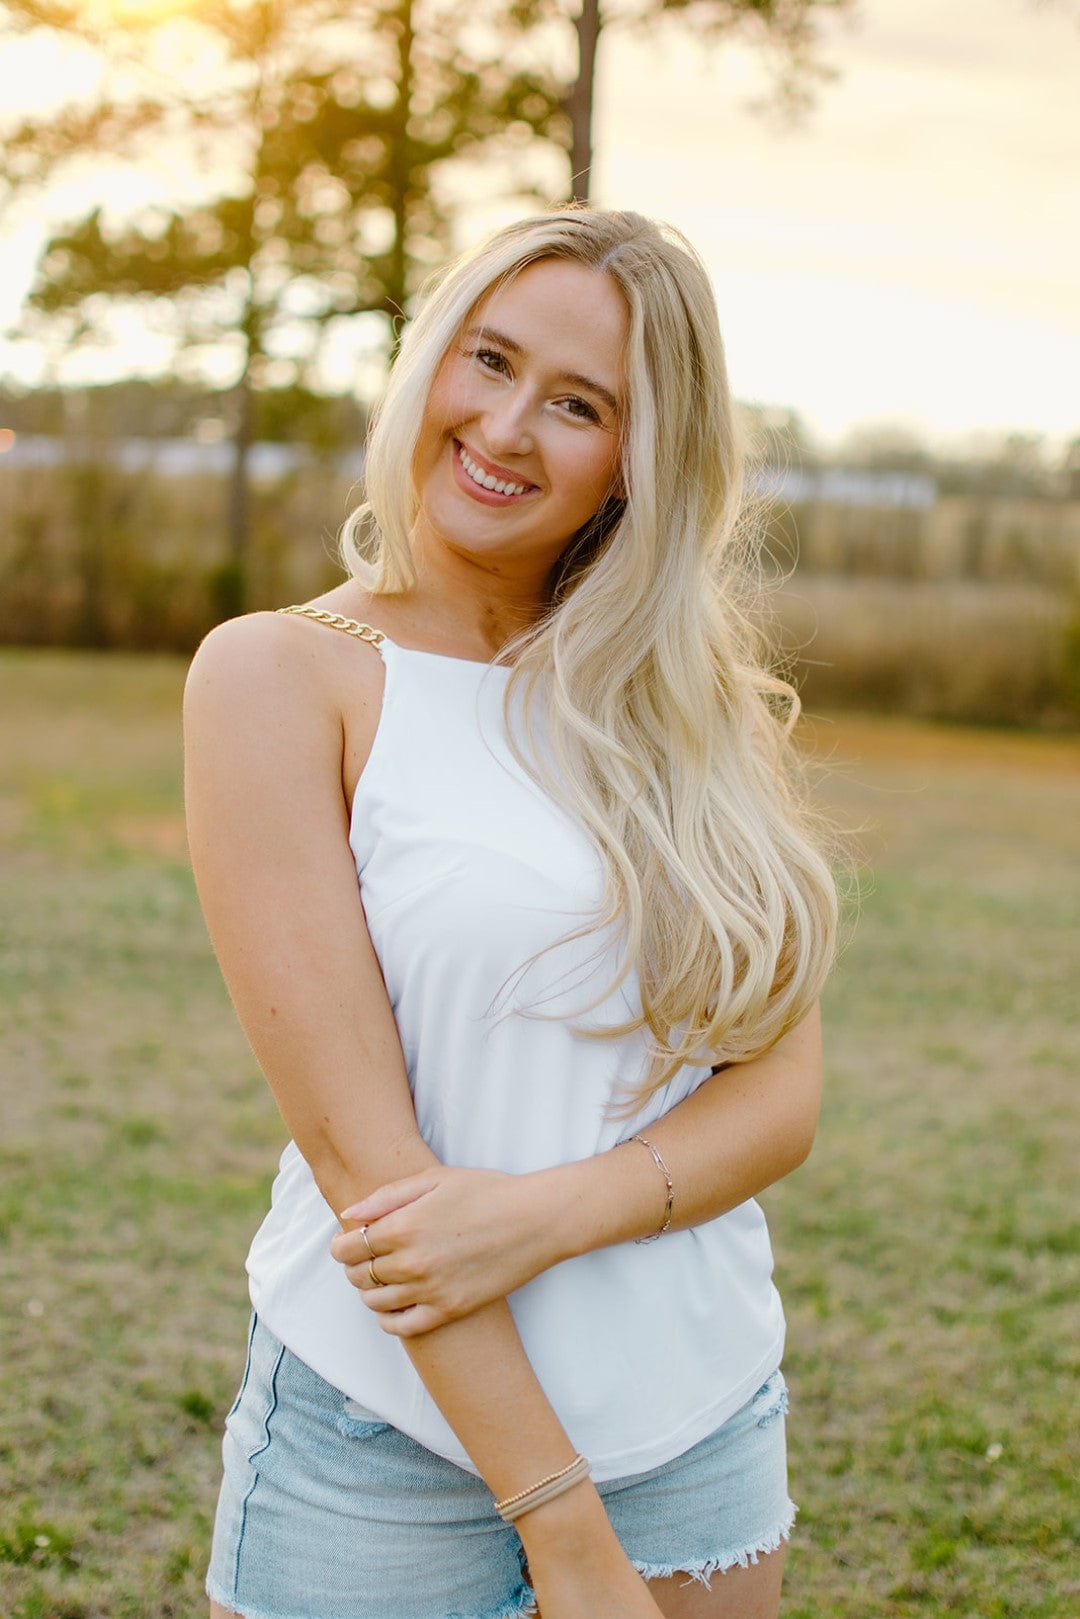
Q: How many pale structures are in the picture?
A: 2